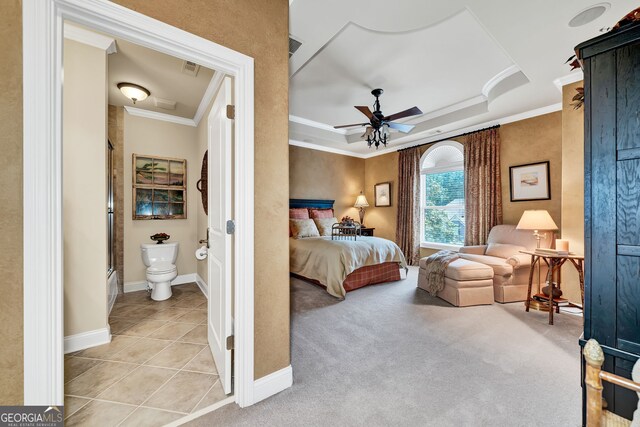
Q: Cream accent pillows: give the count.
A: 2